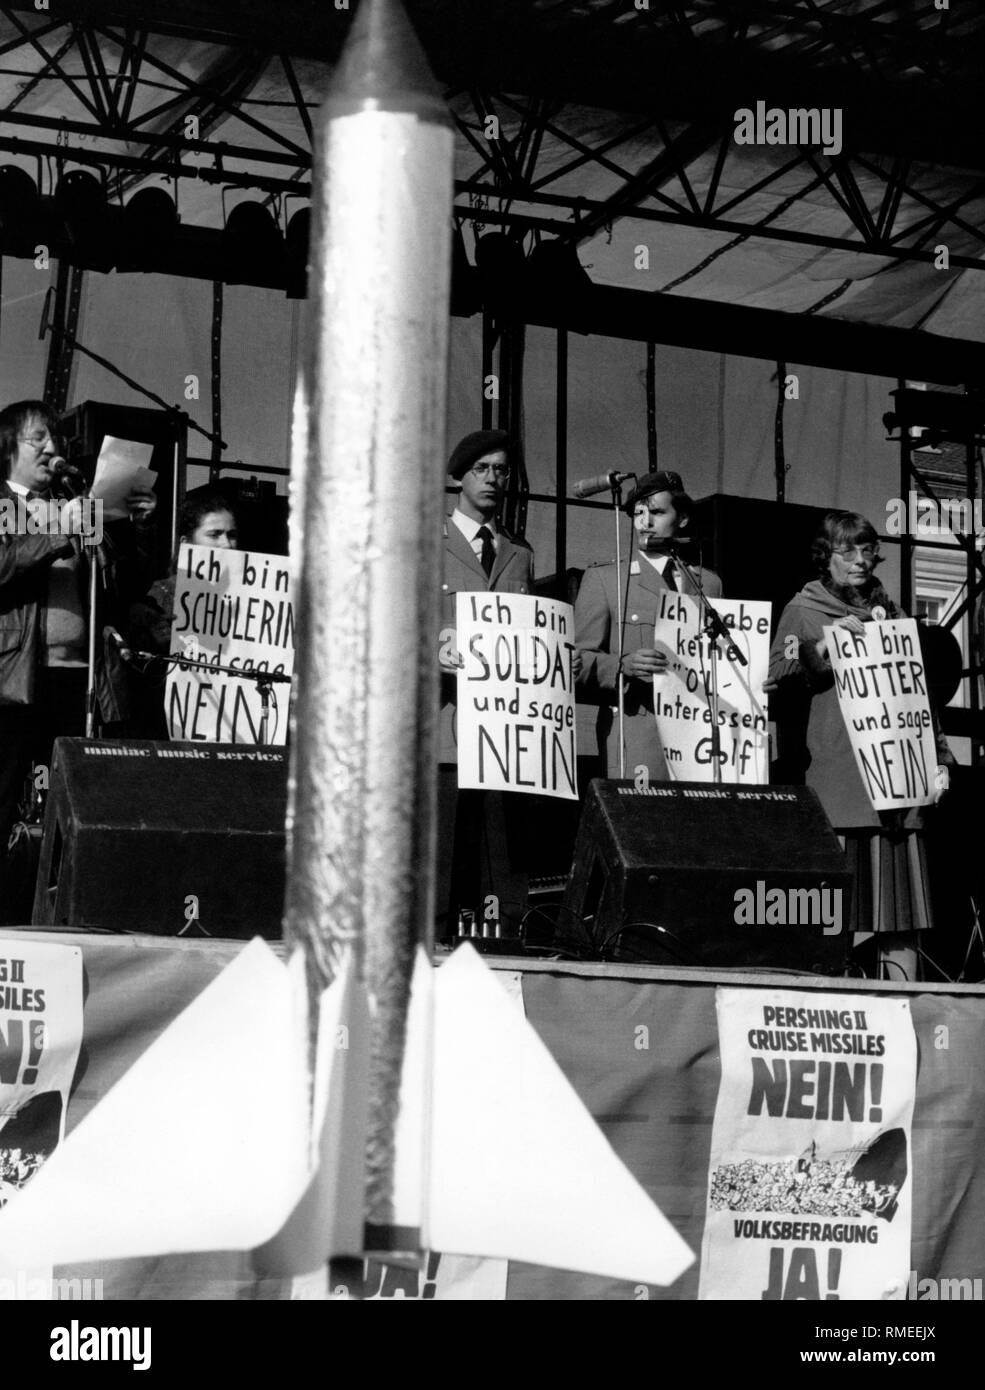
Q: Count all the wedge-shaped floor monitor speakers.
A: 2